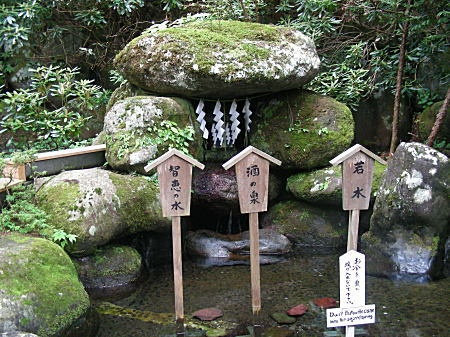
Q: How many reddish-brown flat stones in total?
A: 3